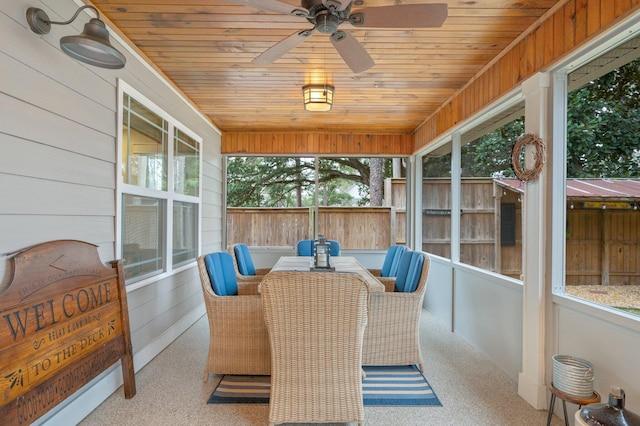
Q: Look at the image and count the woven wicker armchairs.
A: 6